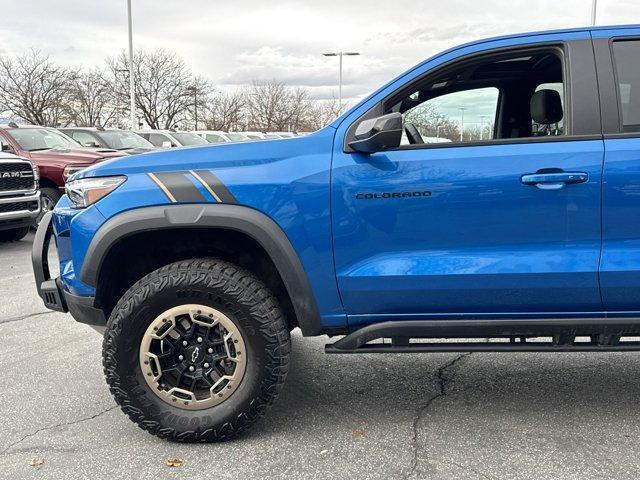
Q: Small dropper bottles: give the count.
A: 0